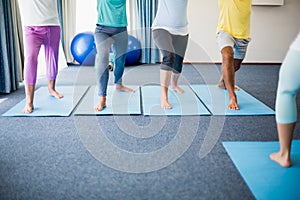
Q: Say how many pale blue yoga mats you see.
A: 5